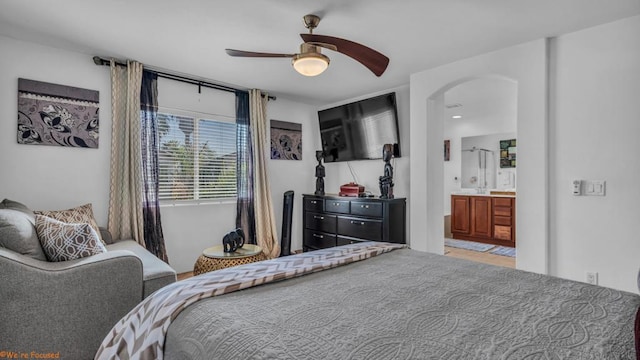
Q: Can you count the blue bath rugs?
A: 2